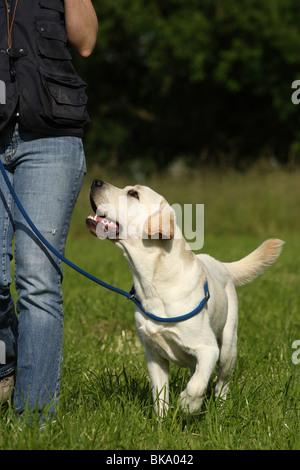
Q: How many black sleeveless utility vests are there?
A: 1